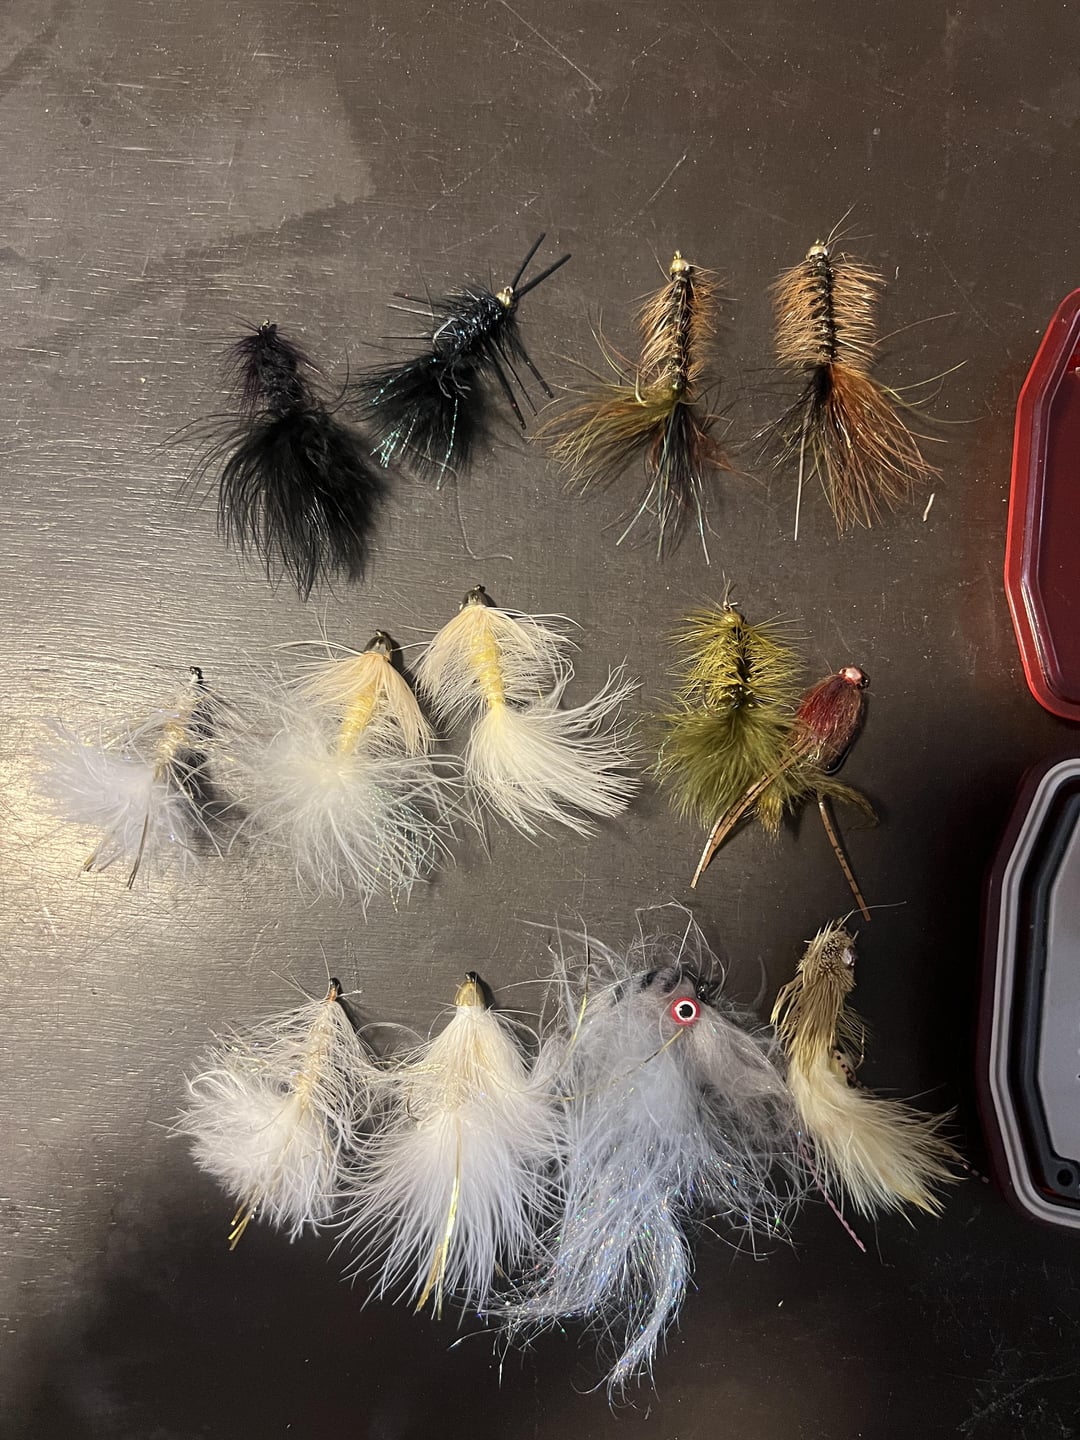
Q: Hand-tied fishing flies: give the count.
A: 13